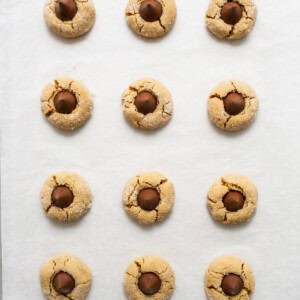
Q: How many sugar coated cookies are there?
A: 12